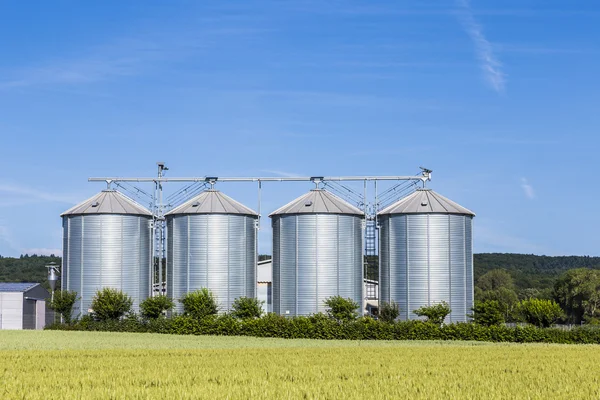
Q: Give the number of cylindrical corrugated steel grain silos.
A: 4